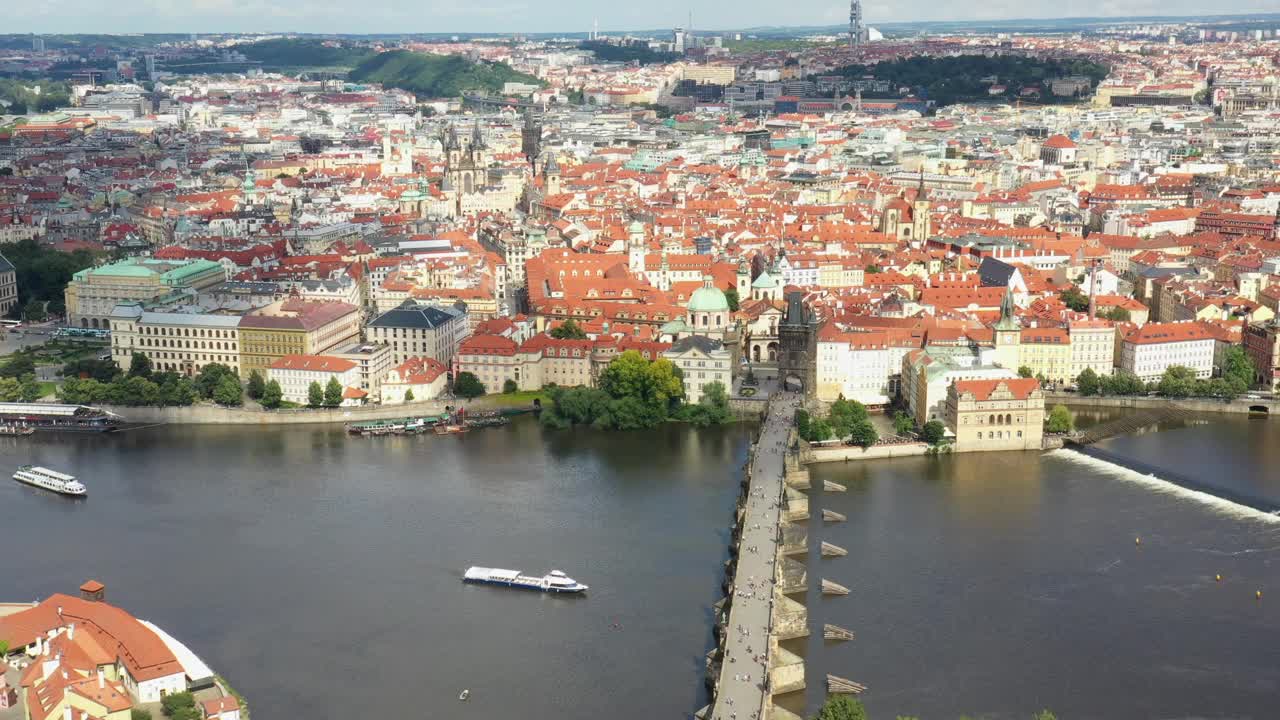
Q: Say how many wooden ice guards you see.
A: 6